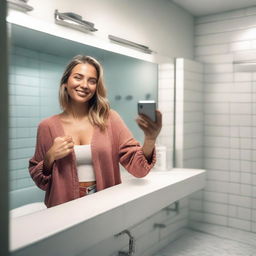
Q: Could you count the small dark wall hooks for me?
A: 3